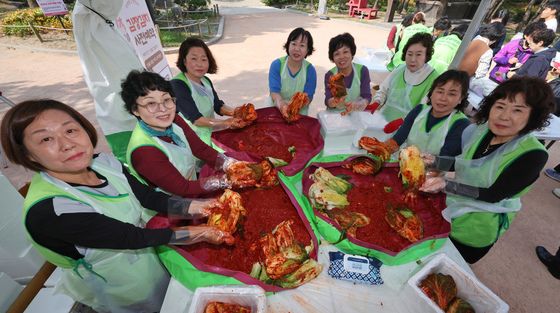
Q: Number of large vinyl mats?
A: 3